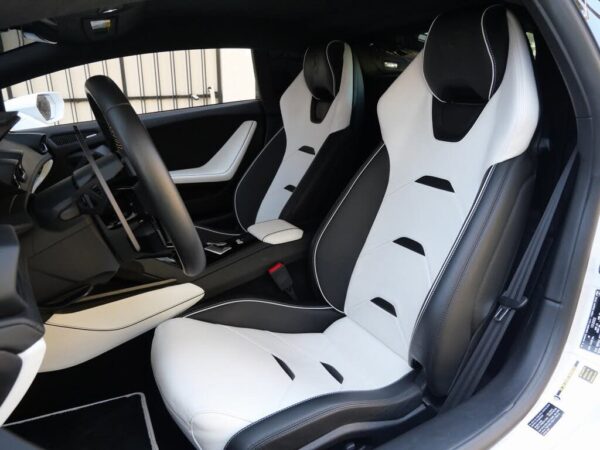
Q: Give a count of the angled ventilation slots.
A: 7